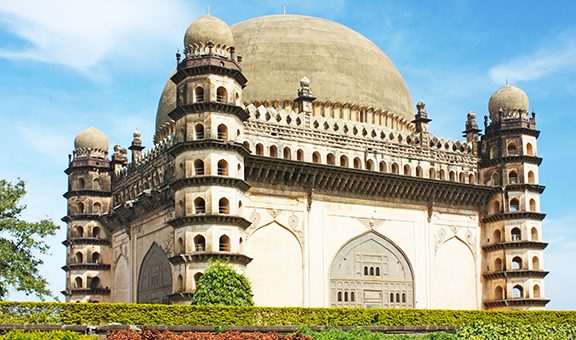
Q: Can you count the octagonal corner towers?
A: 3